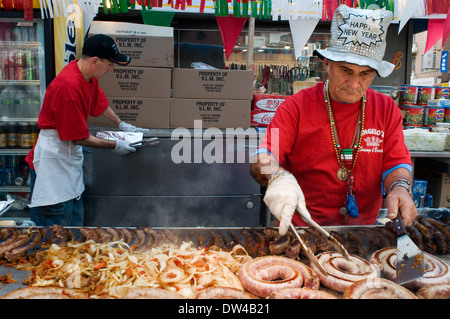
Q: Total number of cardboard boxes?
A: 5